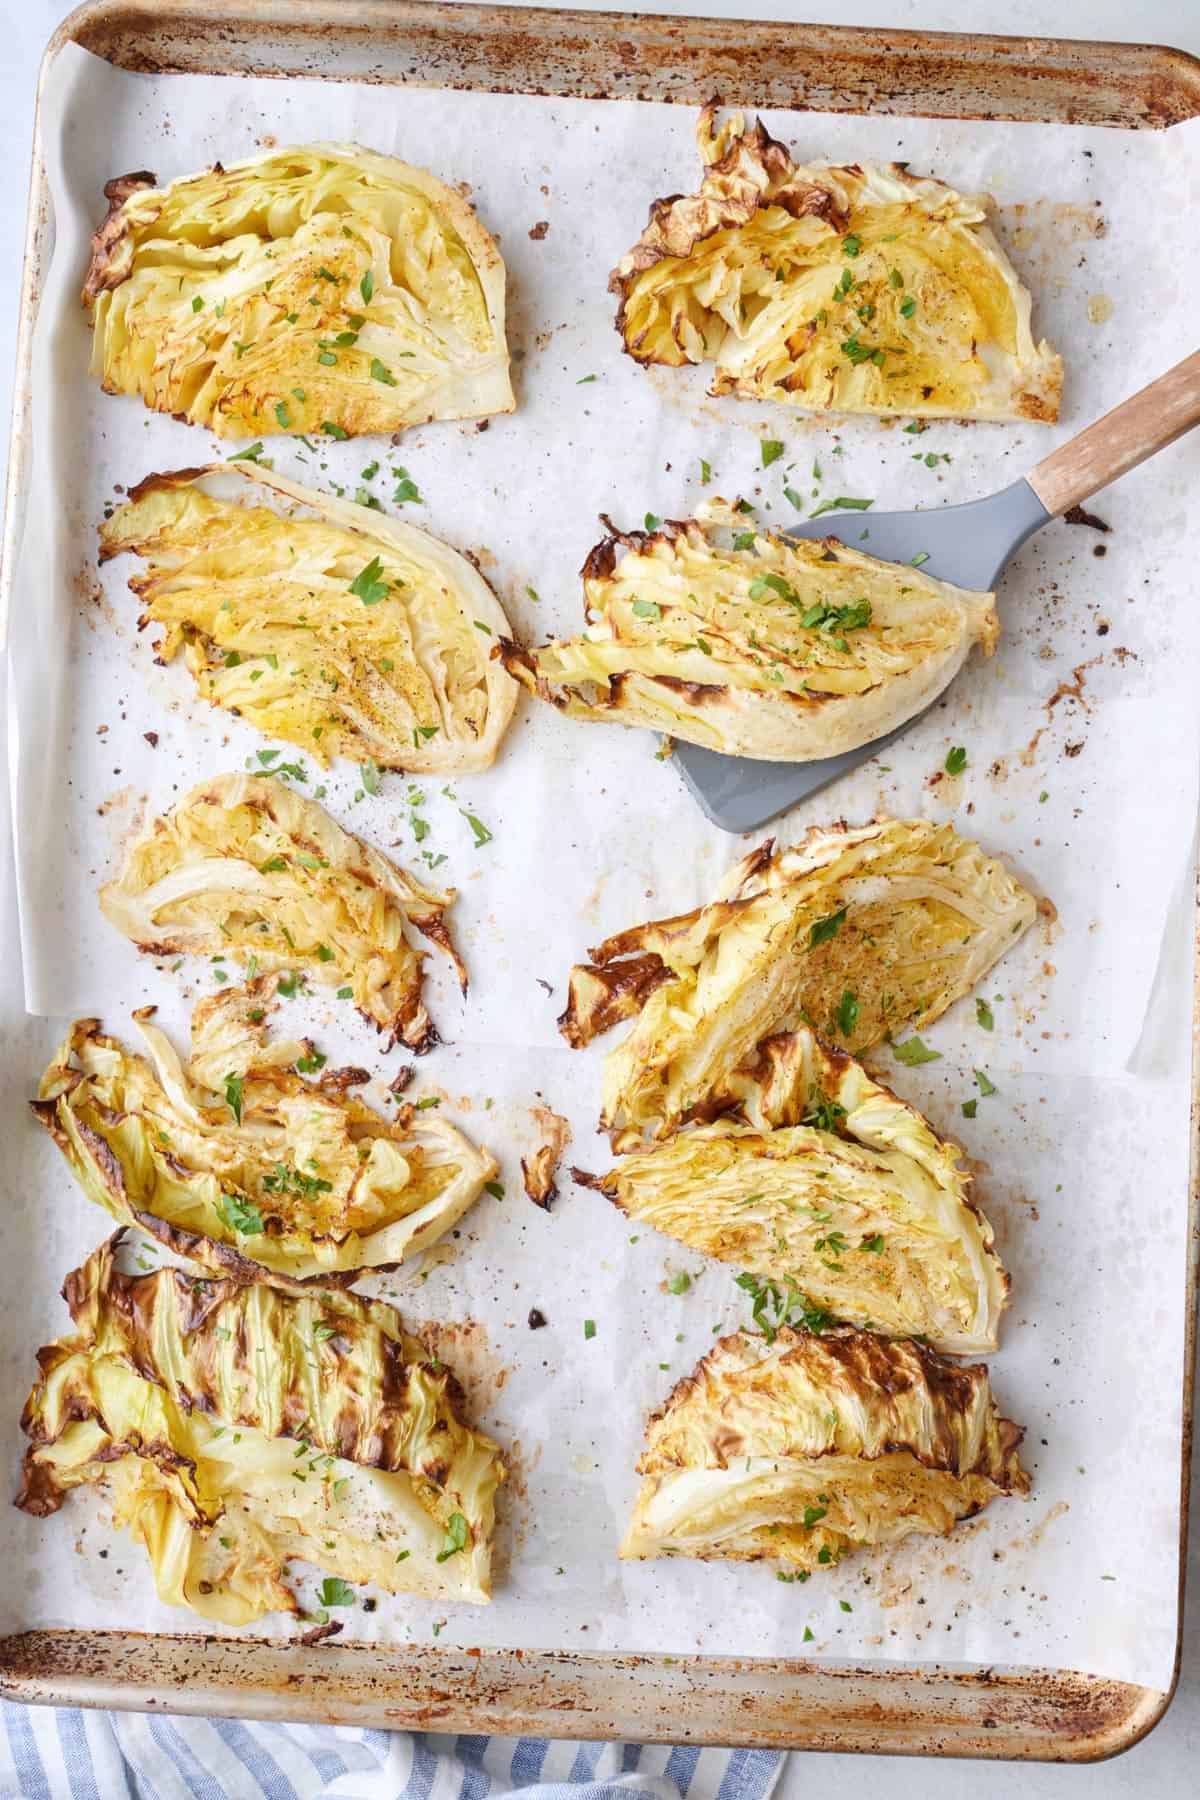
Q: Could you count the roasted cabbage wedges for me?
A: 10